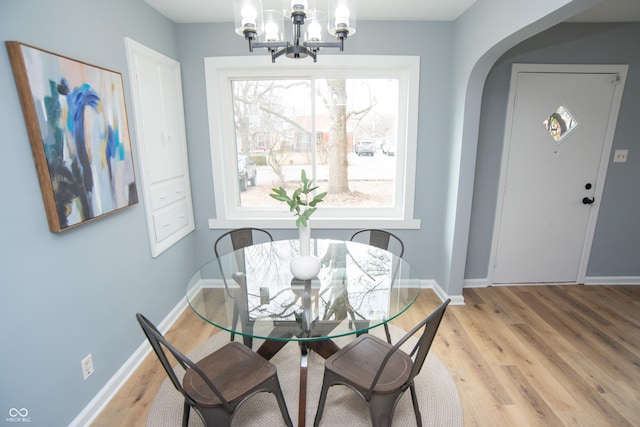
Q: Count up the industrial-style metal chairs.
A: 4